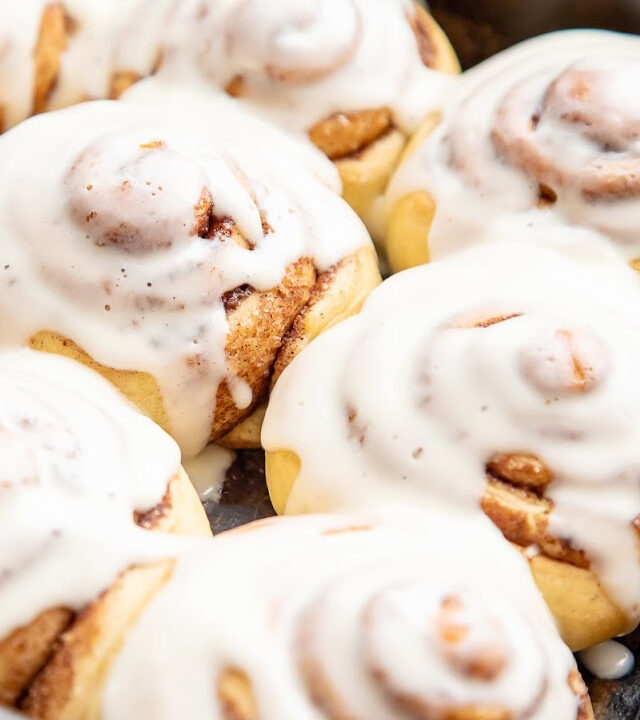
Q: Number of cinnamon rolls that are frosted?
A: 7